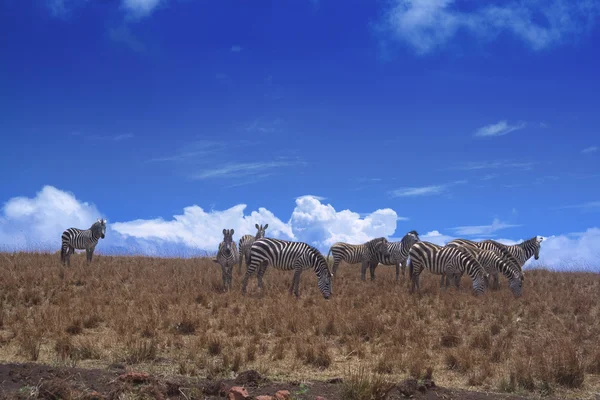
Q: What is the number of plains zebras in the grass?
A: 10